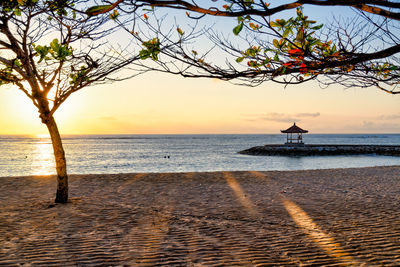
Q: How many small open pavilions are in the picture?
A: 1